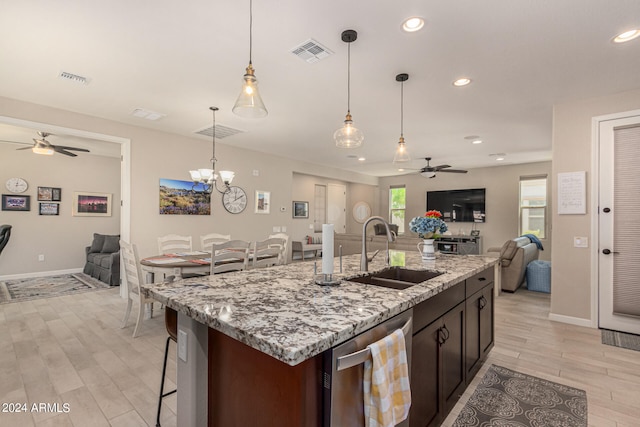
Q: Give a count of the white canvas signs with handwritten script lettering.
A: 1